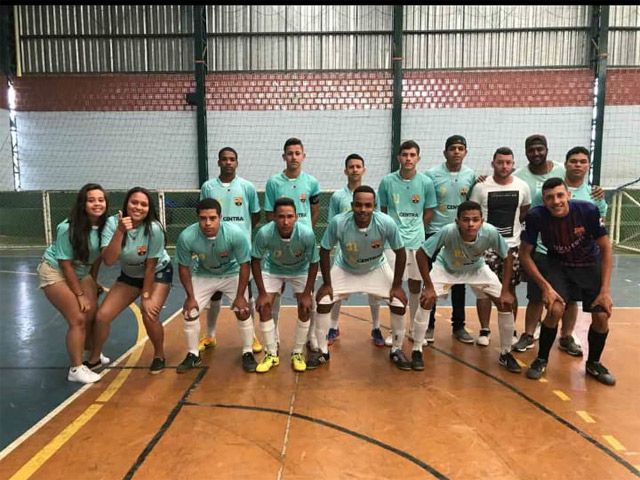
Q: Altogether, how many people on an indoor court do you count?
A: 15